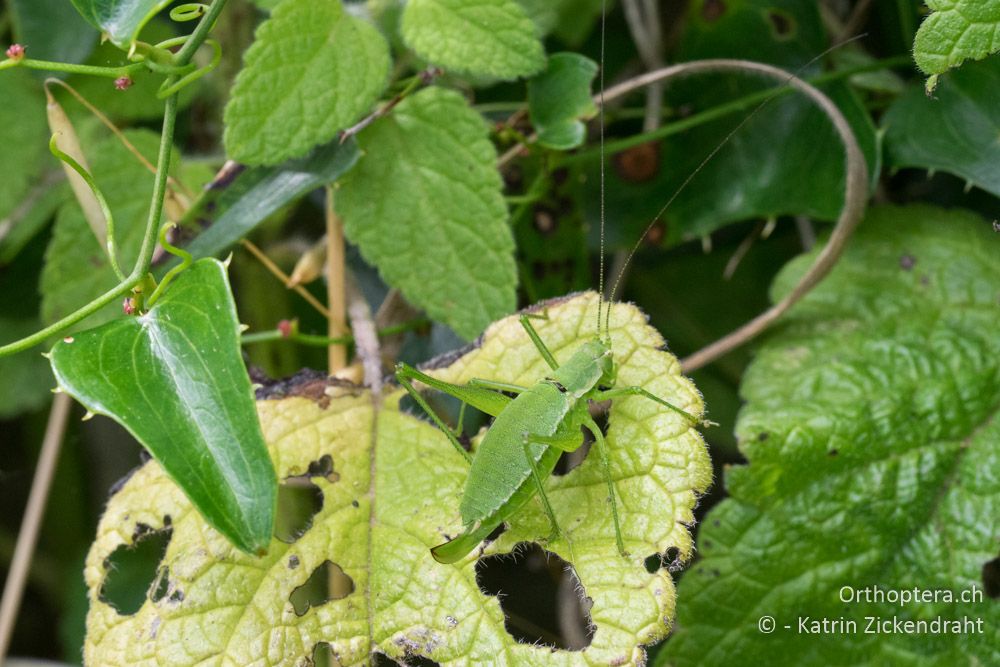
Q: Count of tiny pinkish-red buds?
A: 4